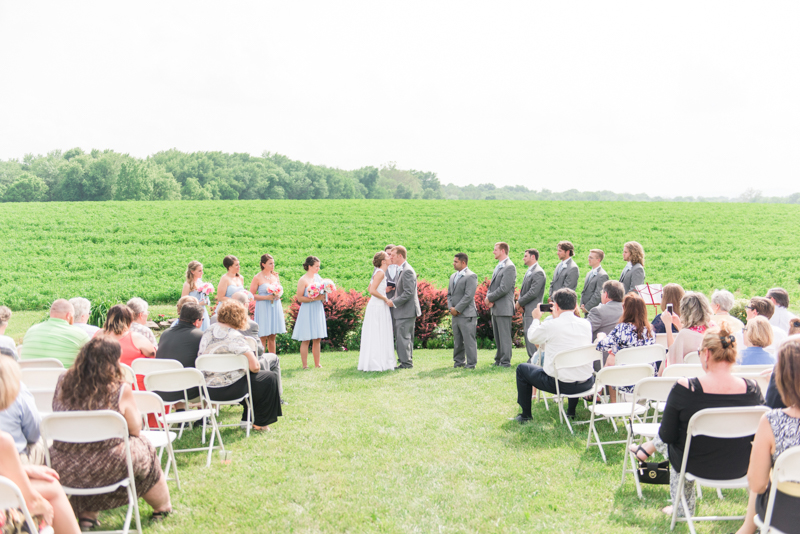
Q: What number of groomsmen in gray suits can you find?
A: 6